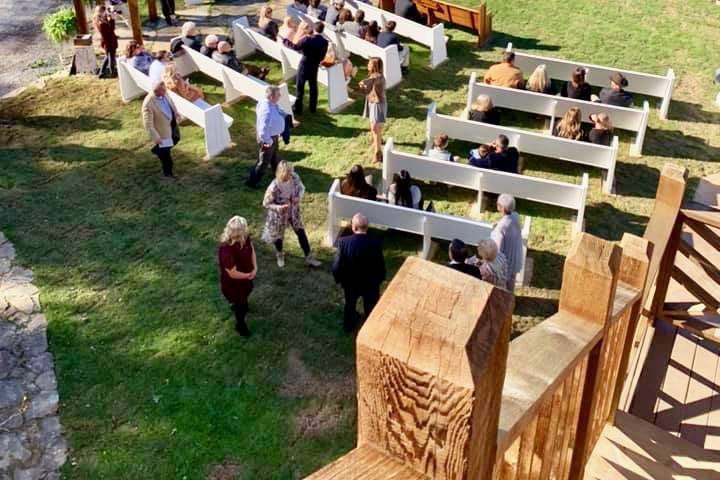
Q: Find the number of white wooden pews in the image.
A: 10